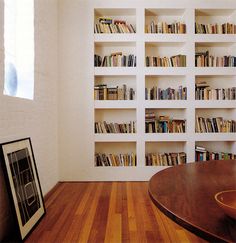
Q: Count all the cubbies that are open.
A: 15